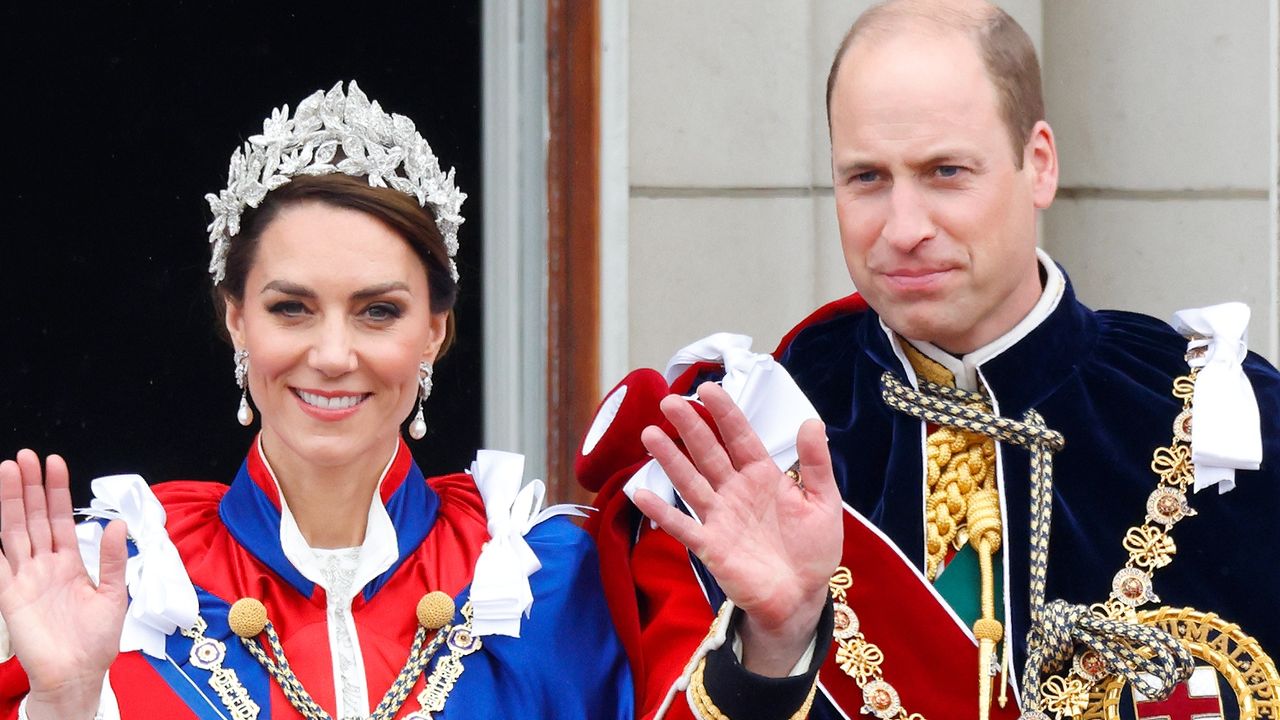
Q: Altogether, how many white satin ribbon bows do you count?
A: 4